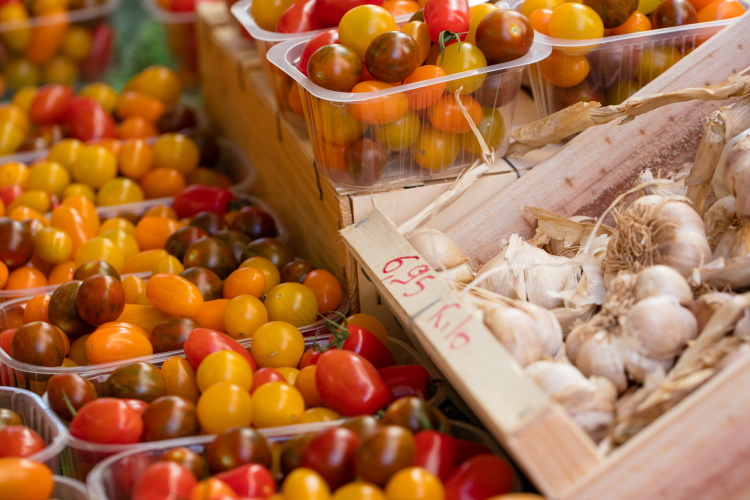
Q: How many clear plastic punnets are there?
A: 13